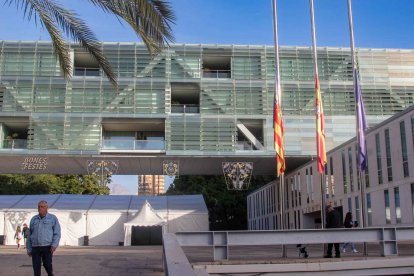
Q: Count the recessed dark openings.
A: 6